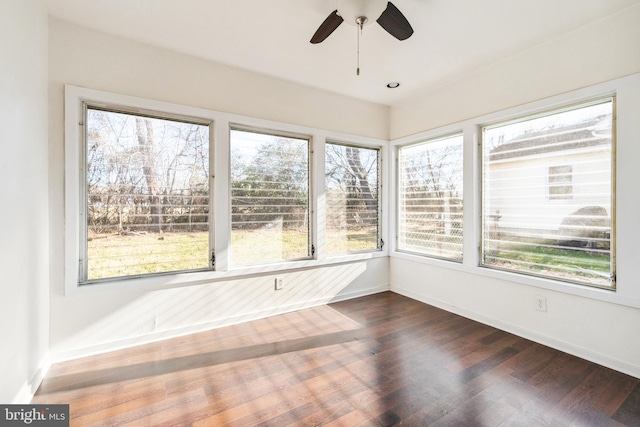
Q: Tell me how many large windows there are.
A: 5